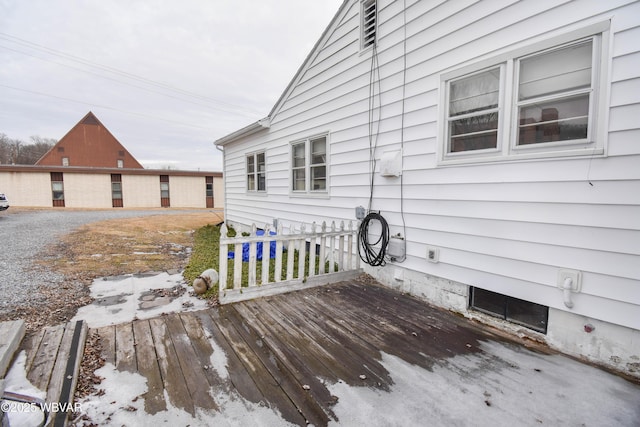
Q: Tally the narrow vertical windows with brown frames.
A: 4